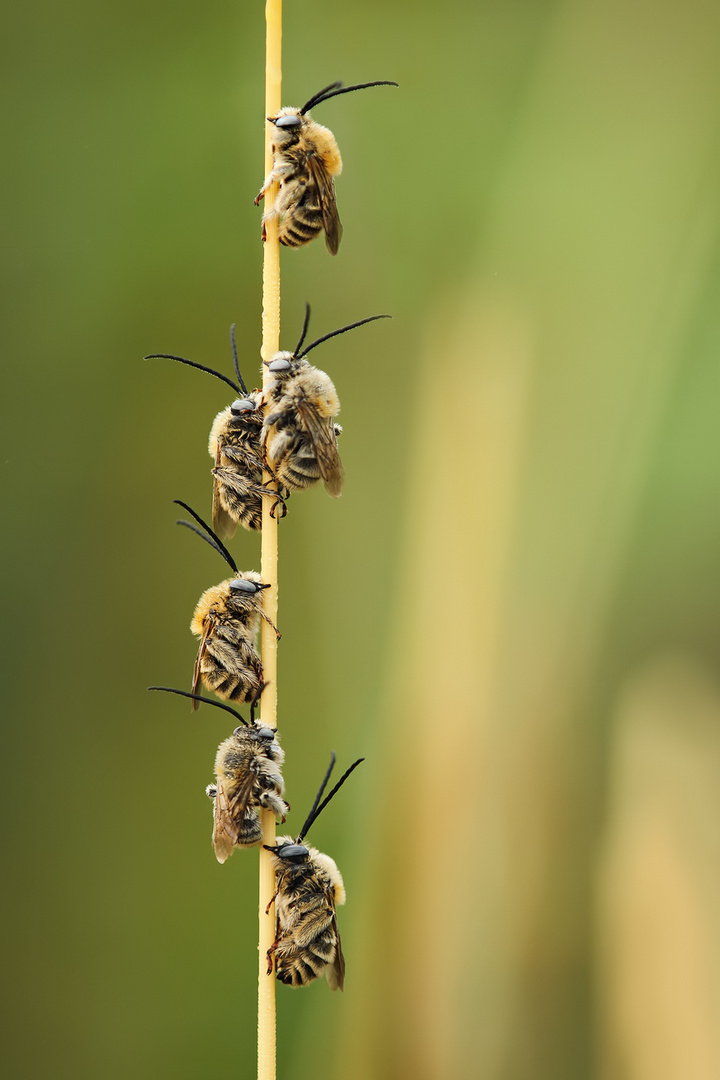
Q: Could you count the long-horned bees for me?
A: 6